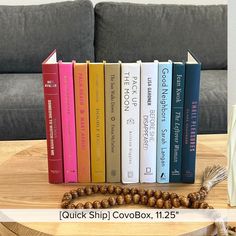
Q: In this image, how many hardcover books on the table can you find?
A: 10